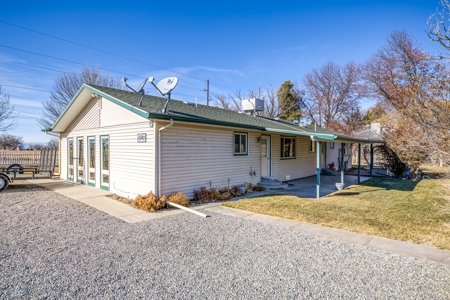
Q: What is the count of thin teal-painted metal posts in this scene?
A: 4